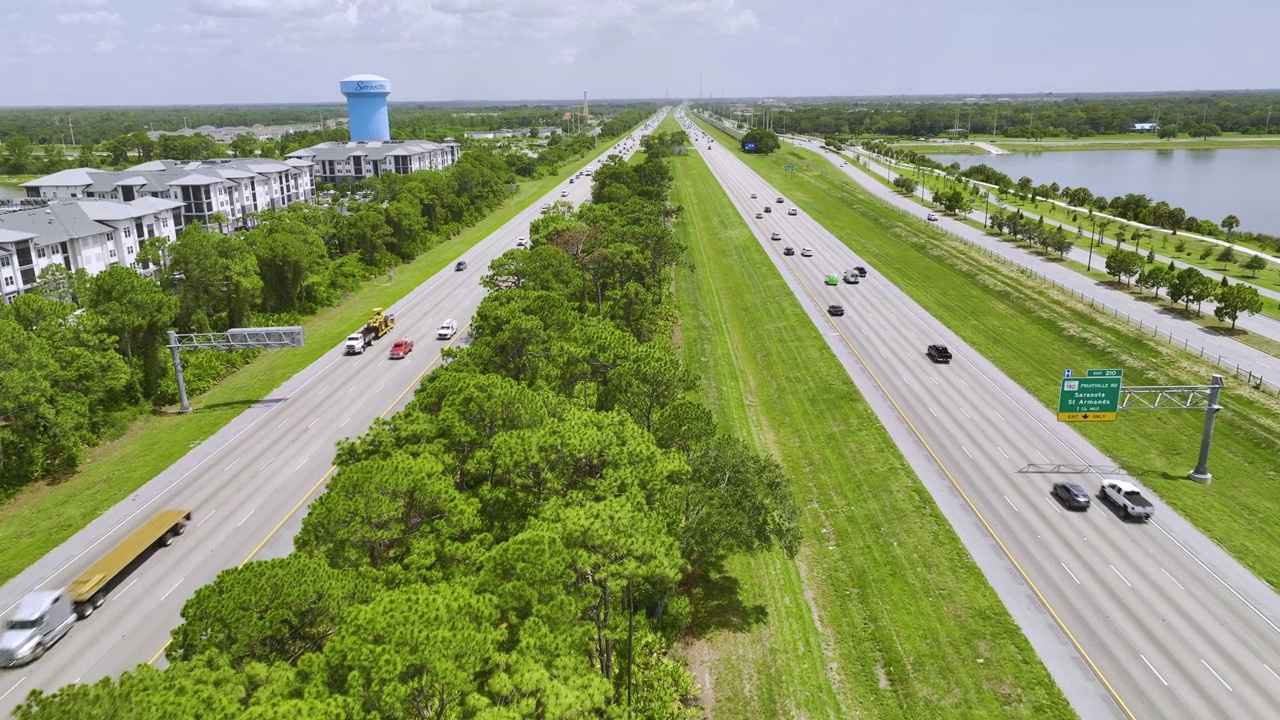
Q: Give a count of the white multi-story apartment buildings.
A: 3